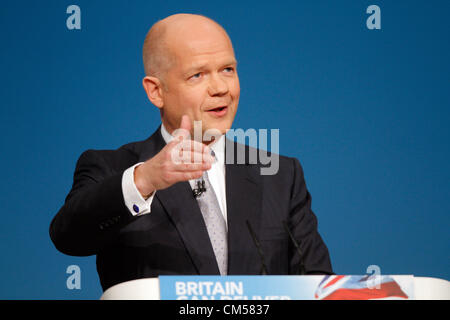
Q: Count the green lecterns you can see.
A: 0